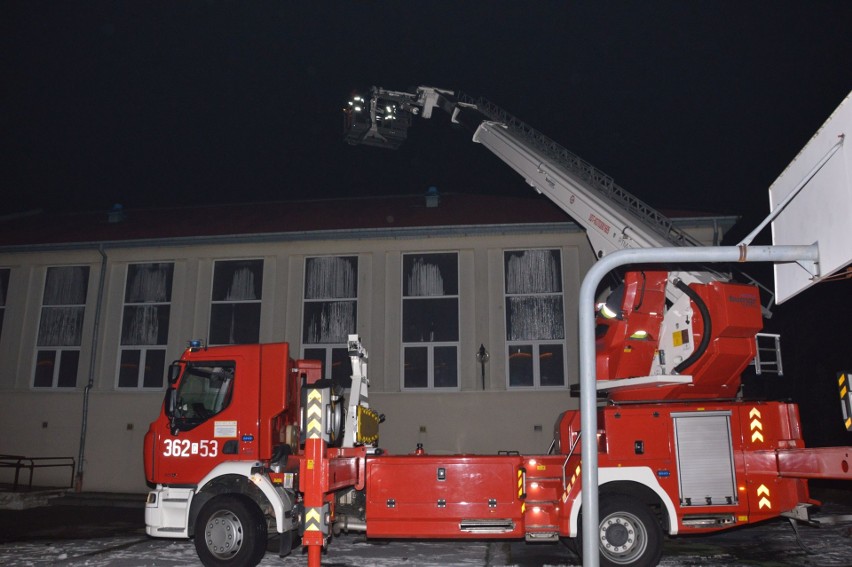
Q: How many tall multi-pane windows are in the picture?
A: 7